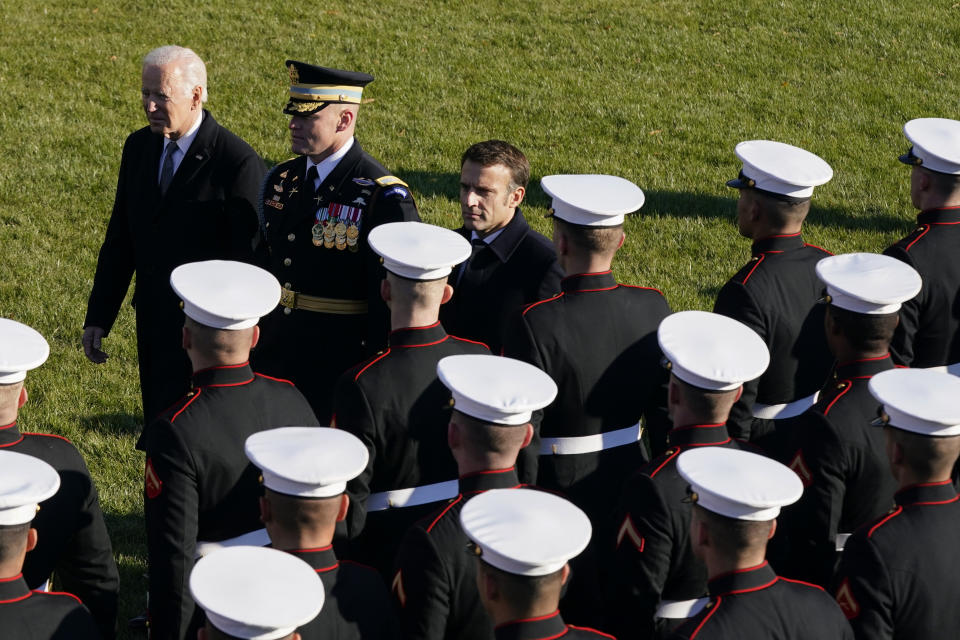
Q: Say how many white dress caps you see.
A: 15